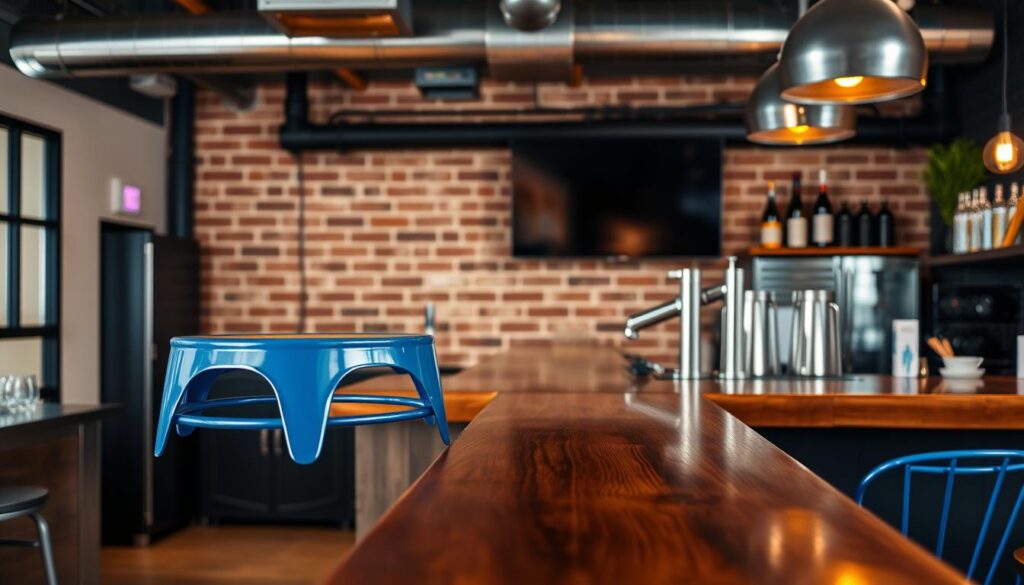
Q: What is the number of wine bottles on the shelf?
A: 6